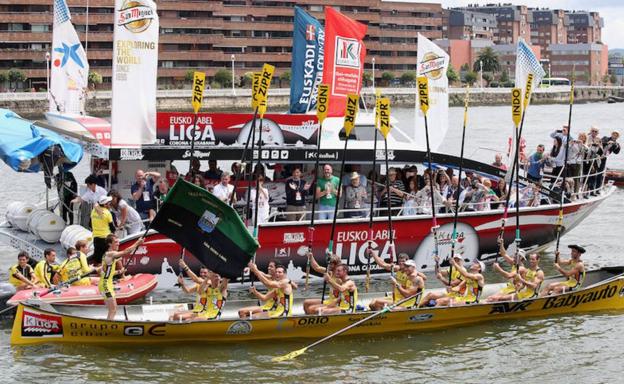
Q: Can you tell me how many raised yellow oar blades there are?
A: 13